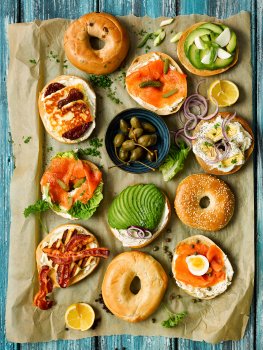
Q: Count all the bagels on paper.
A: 11